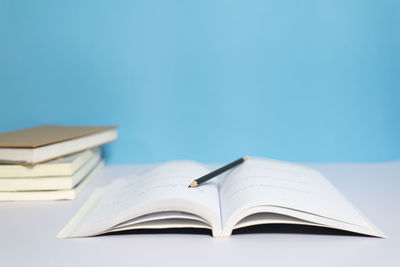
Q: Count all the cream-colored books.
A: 3